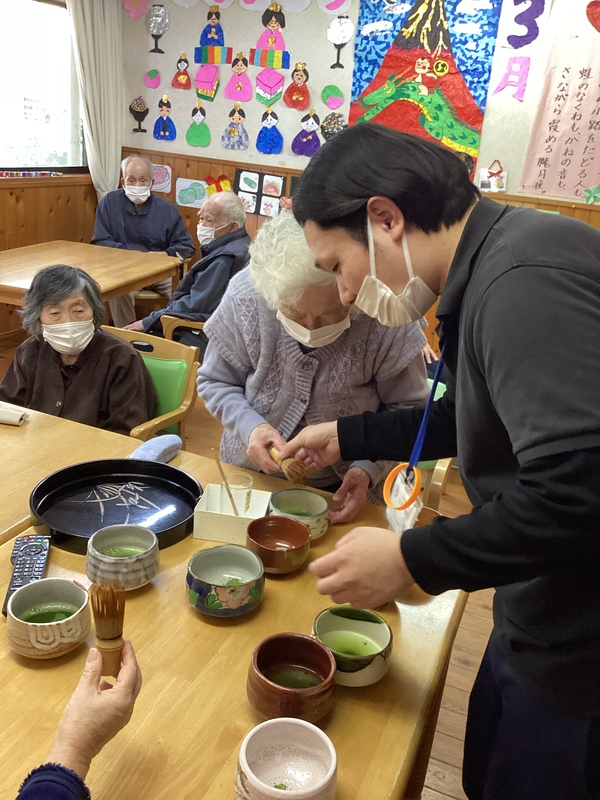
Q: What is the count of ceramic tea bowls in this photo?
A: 8